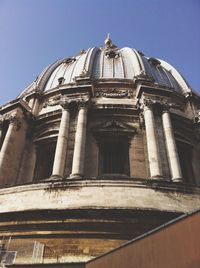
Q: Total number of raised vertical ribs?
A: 4